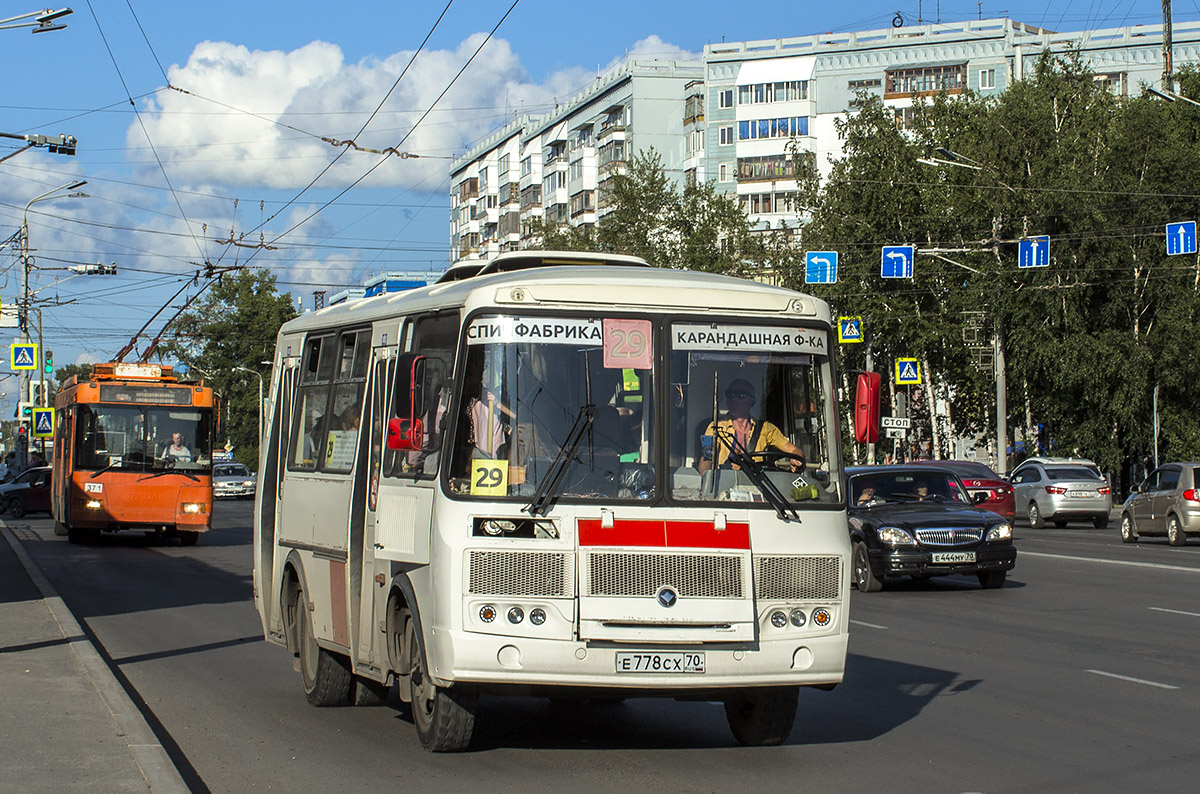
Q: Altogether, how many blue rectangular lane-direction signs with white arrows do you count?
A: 4